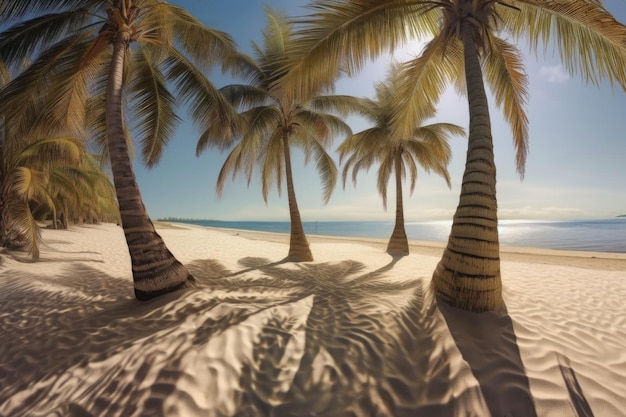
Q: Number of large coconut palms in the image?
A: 4